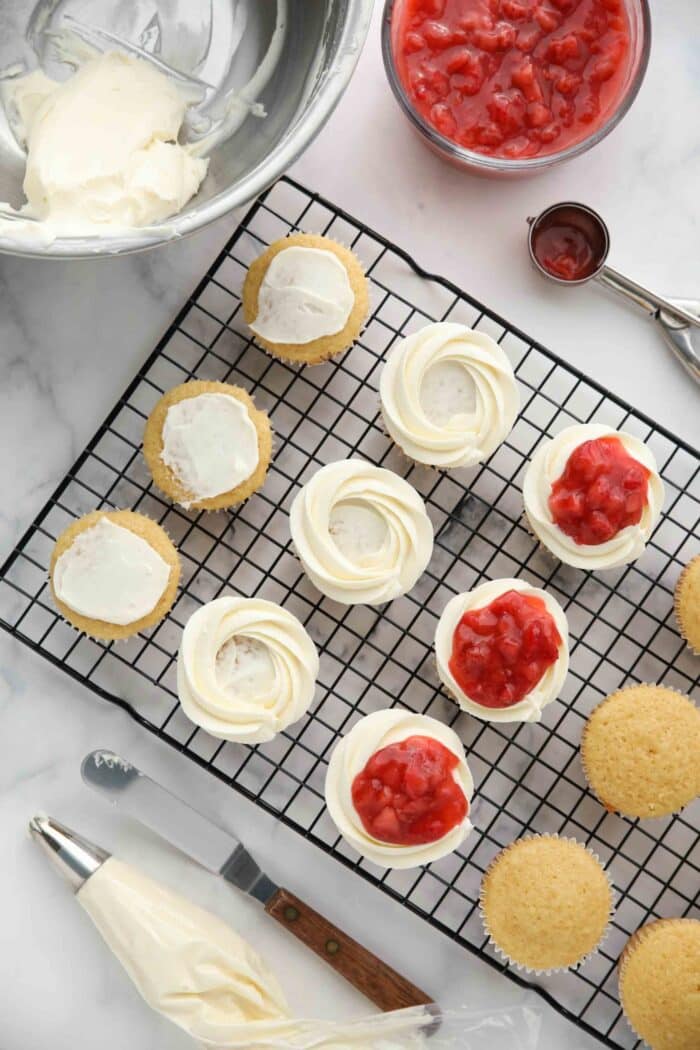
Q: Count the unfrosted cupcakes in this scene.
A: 4